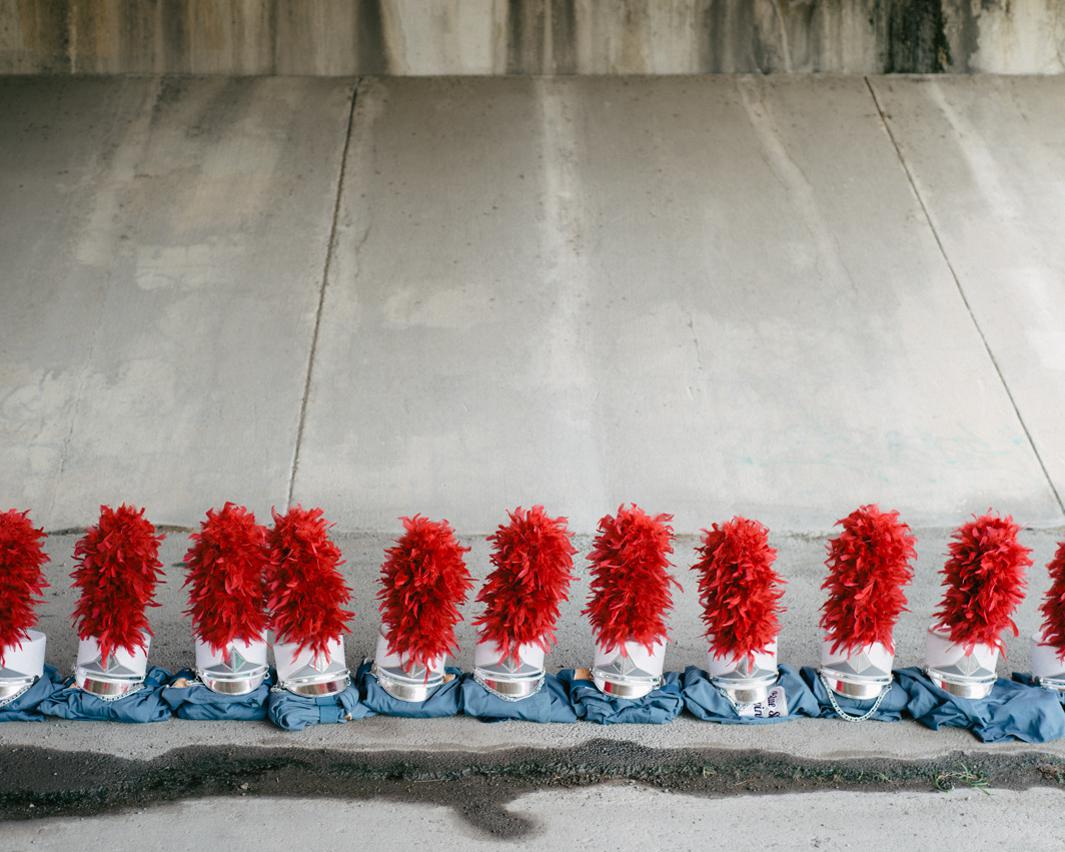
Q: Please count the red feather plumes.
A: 11